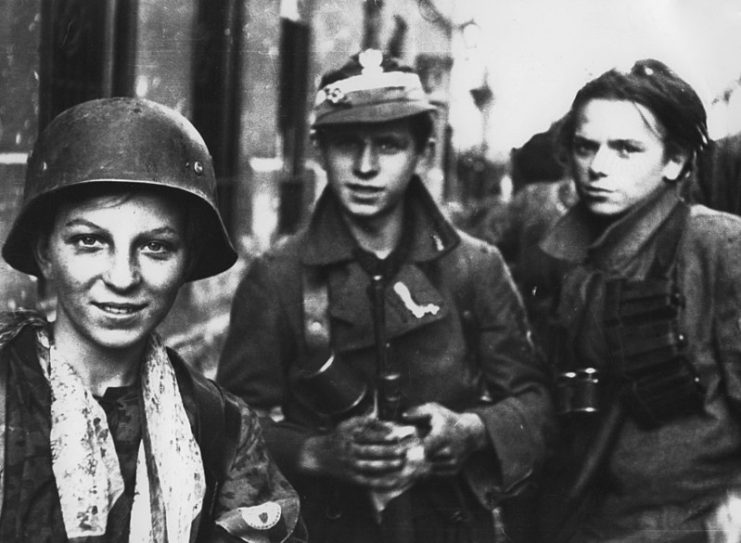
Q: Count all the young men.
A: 3